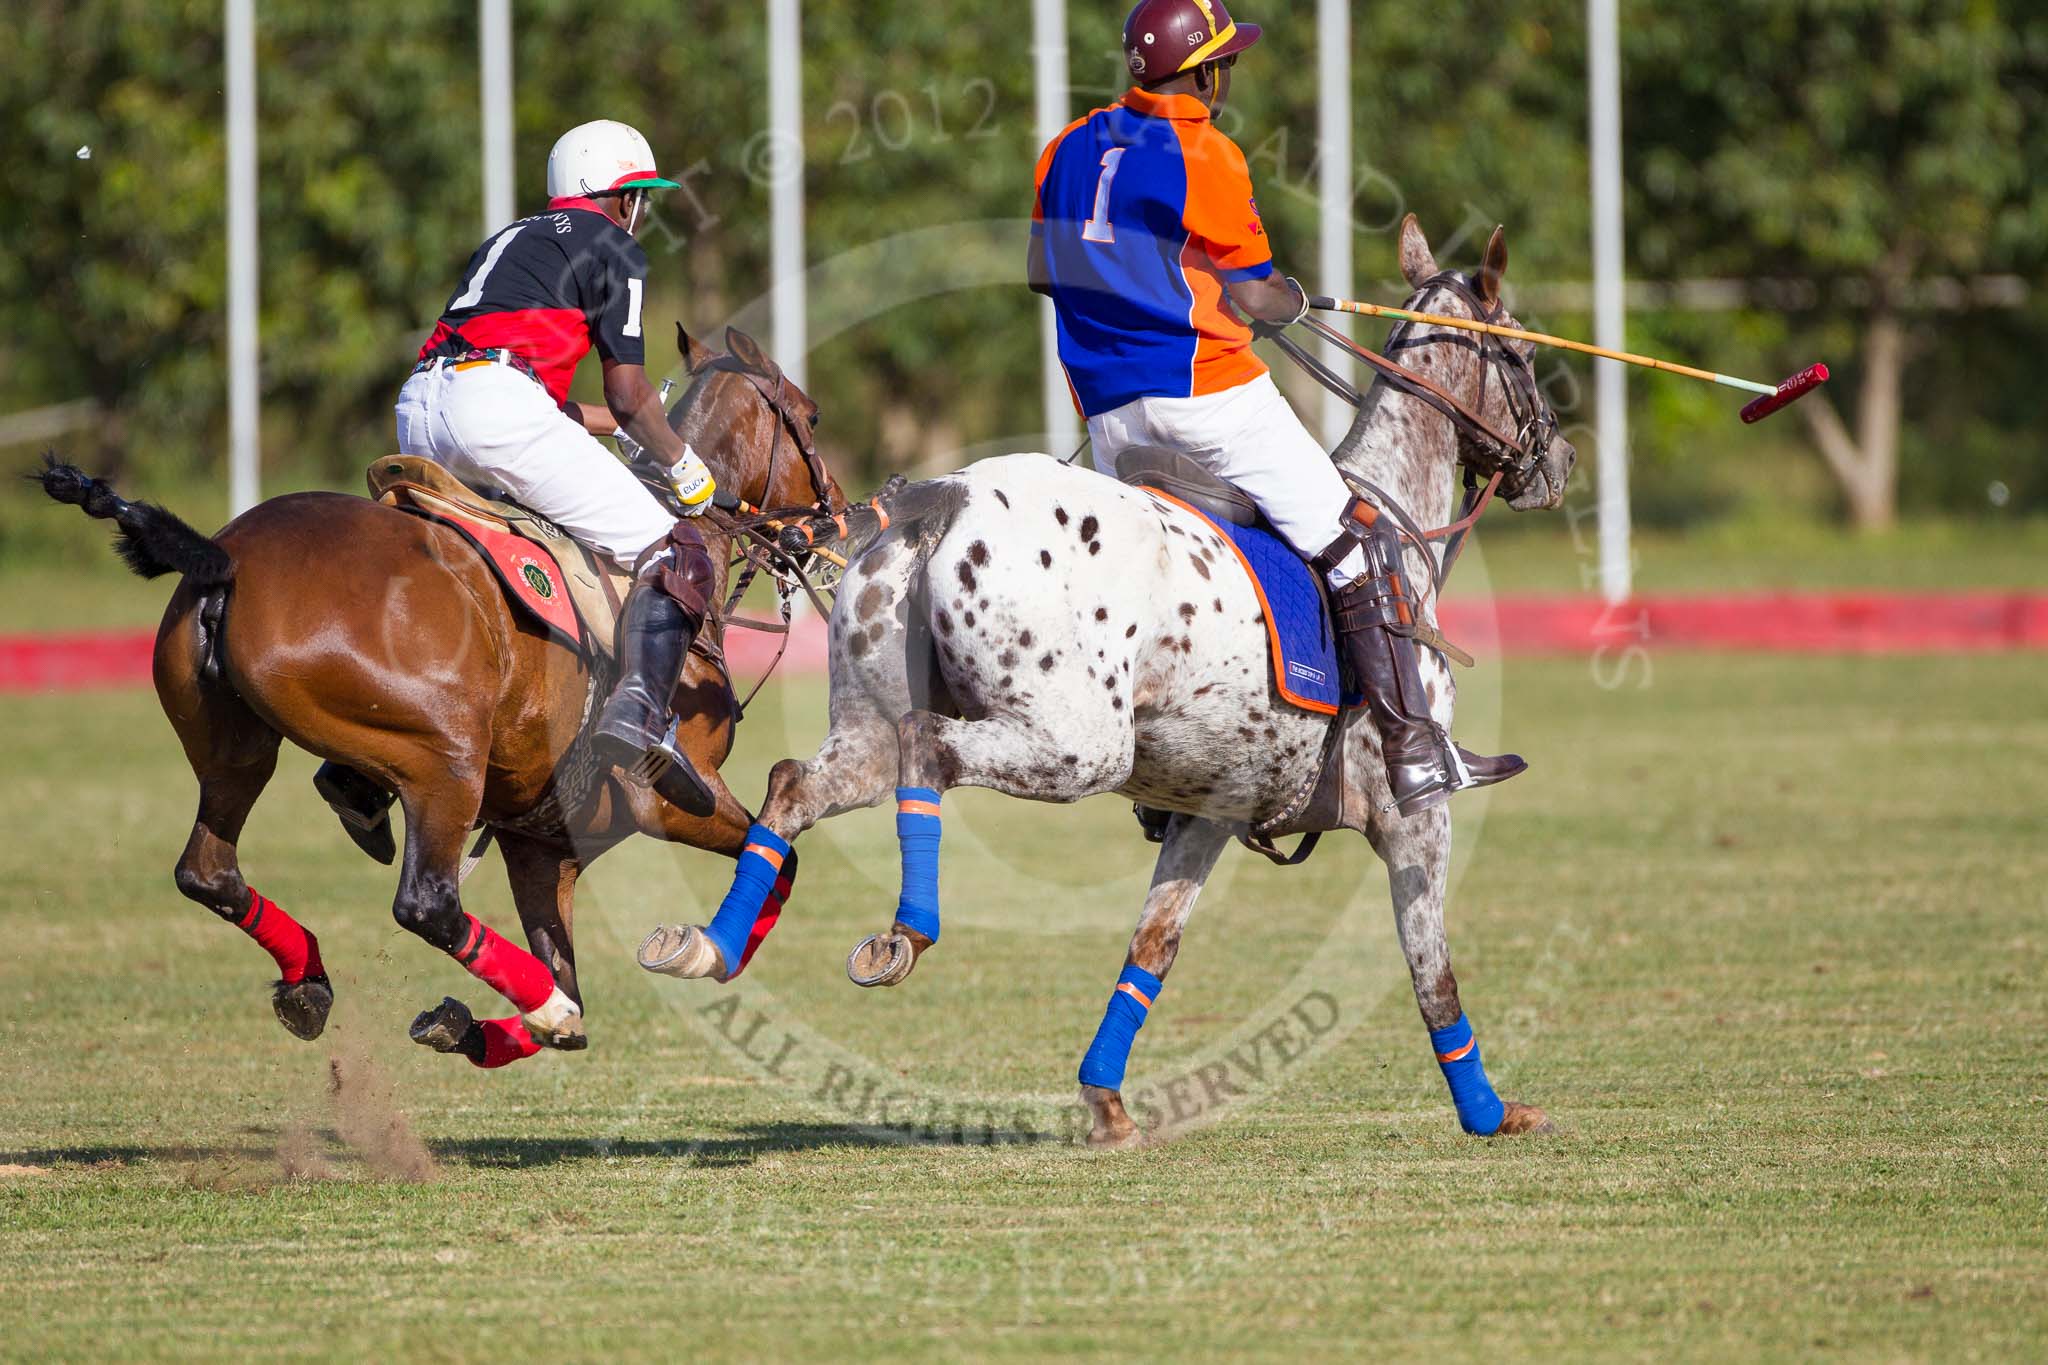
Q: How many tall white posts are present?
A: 6